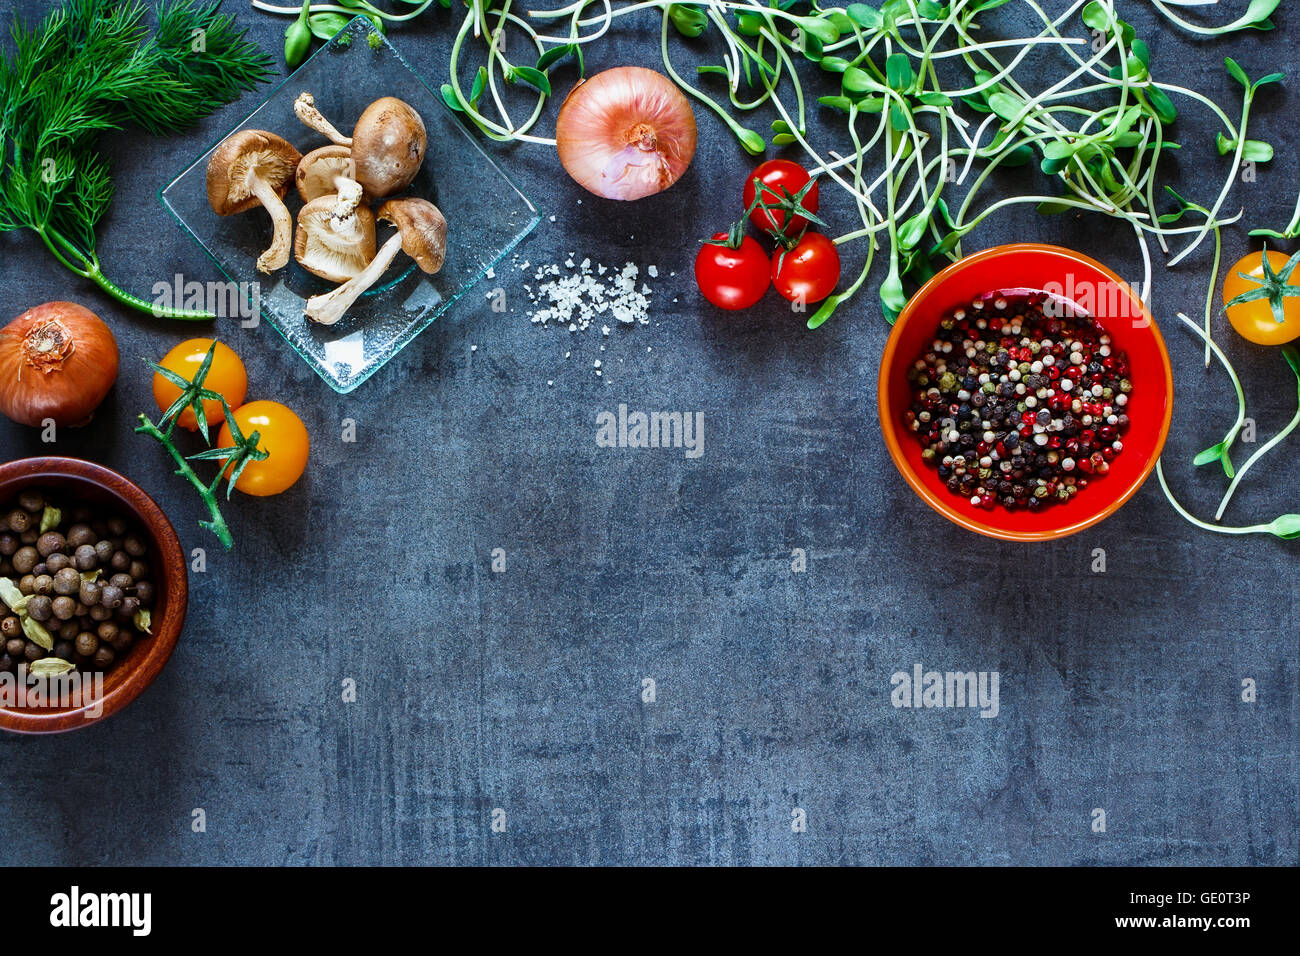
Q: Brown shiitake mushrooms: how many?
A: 5